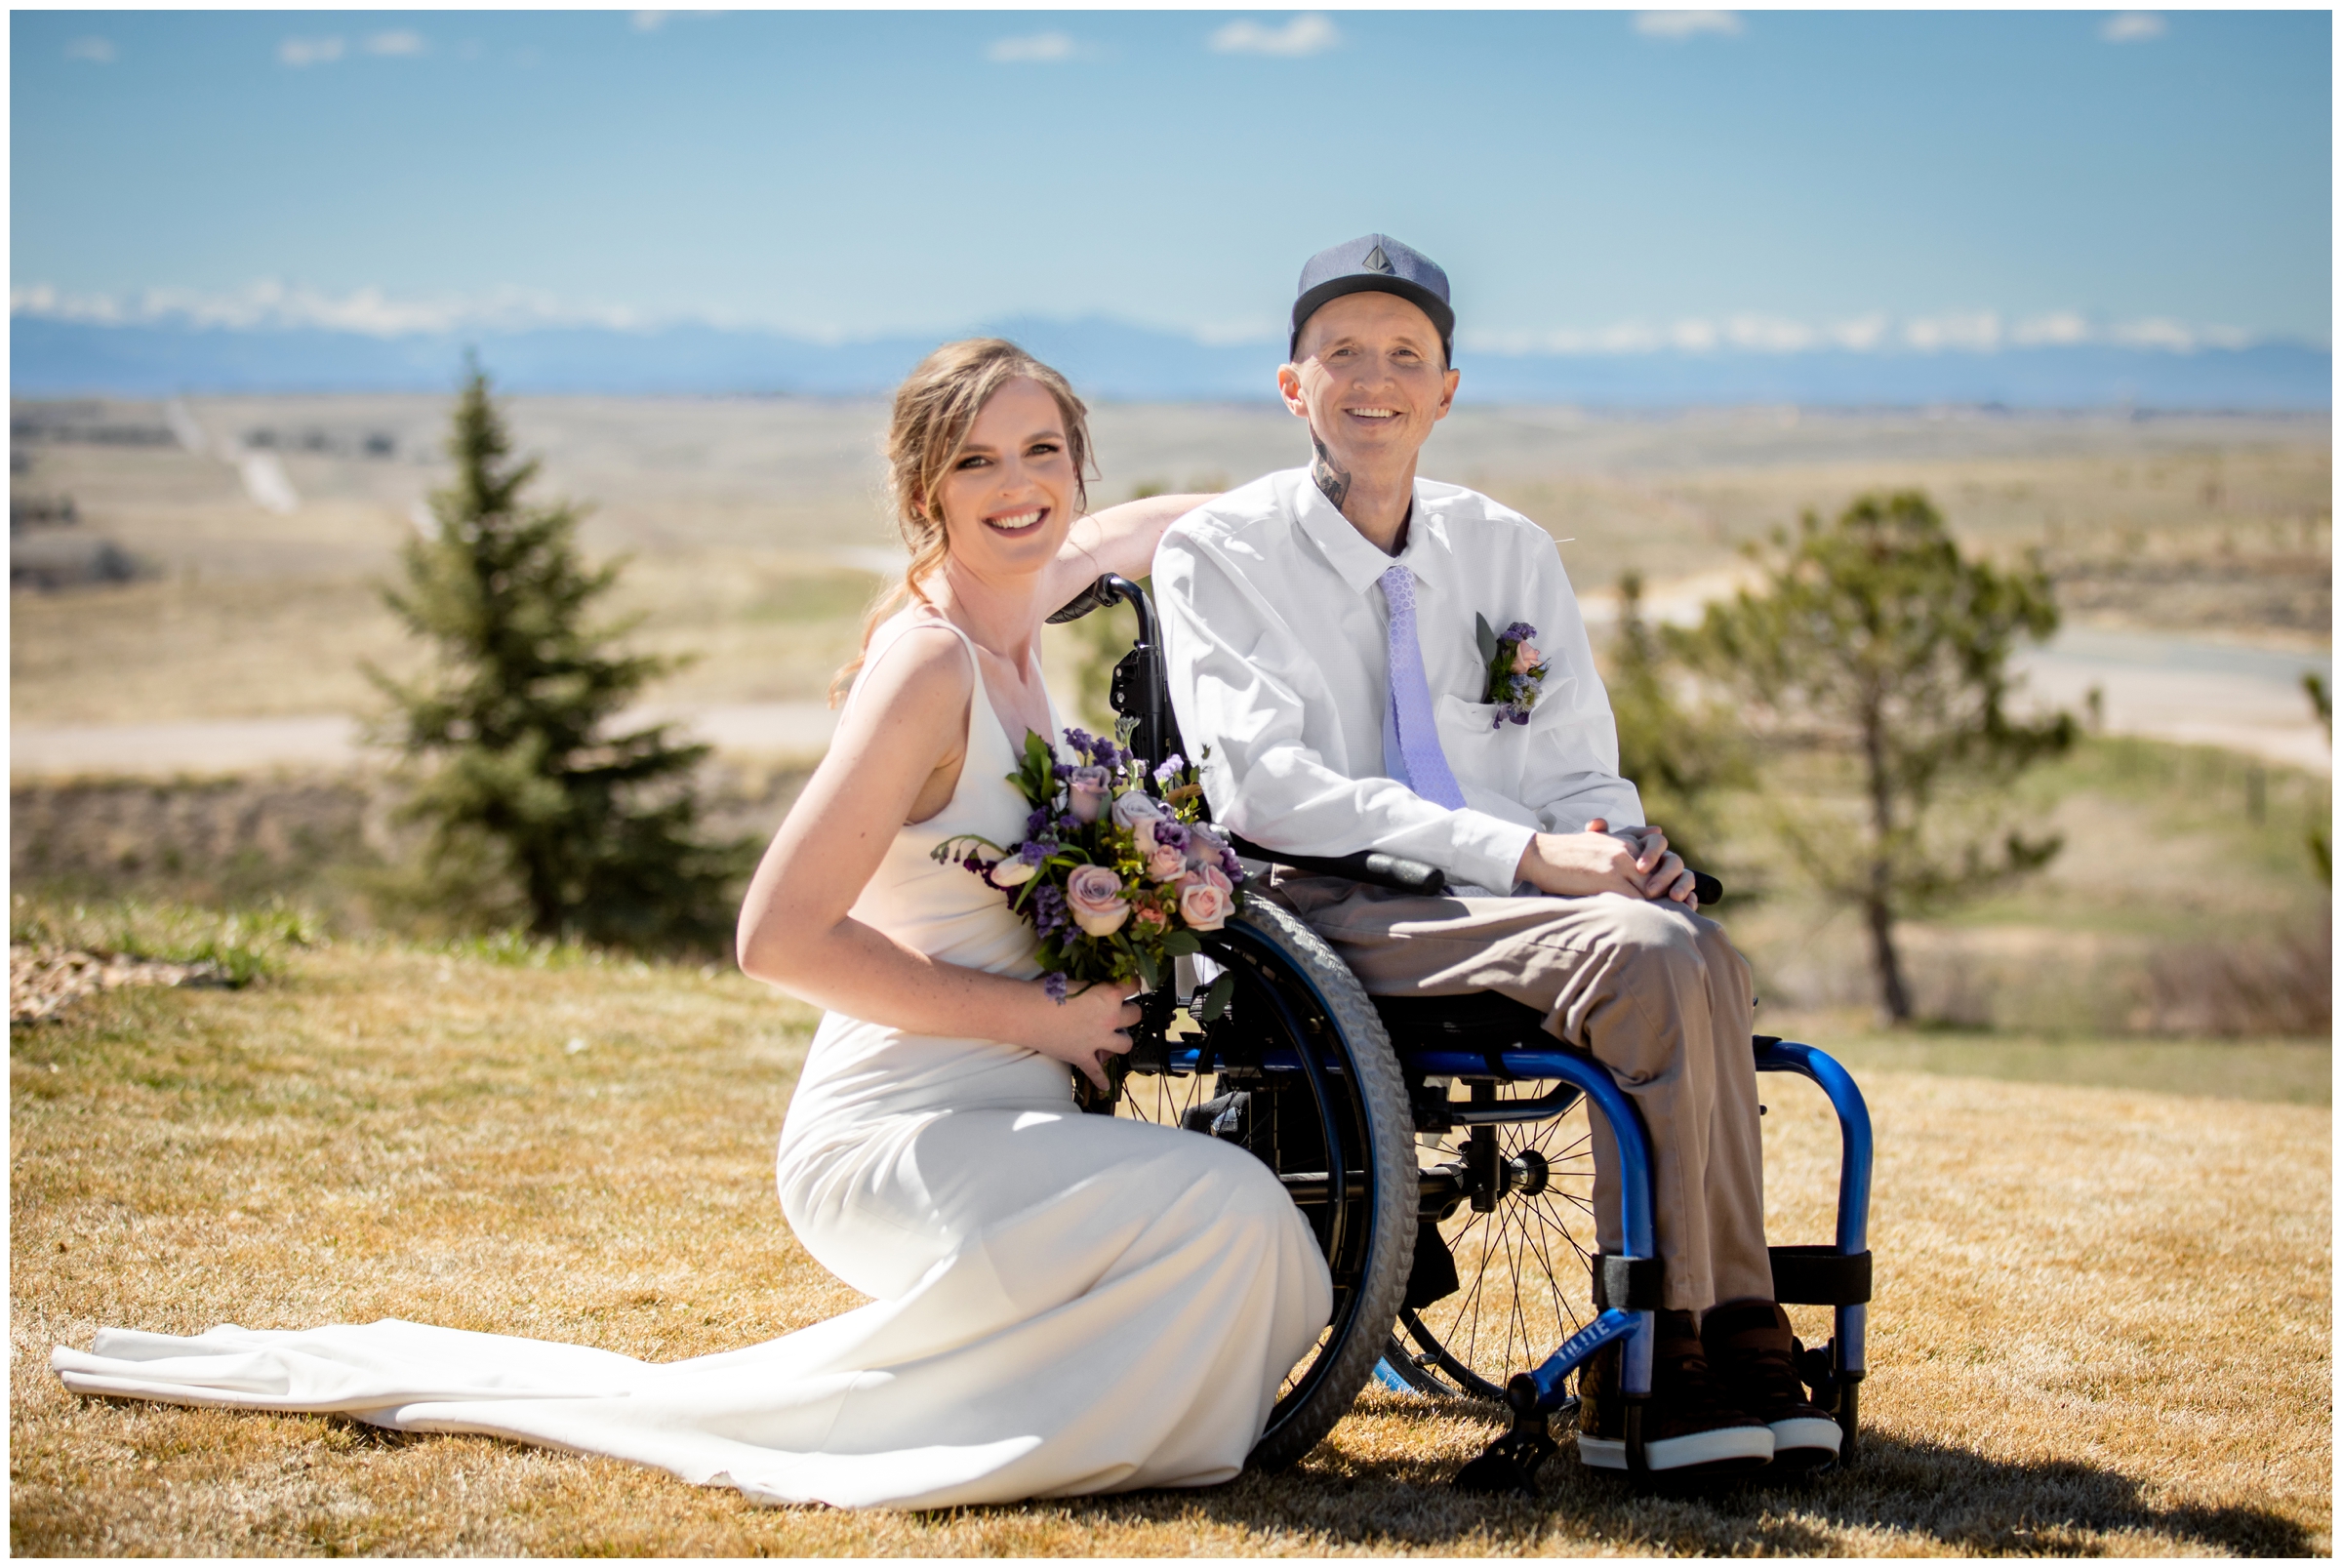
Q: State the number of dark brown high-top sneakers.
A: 2